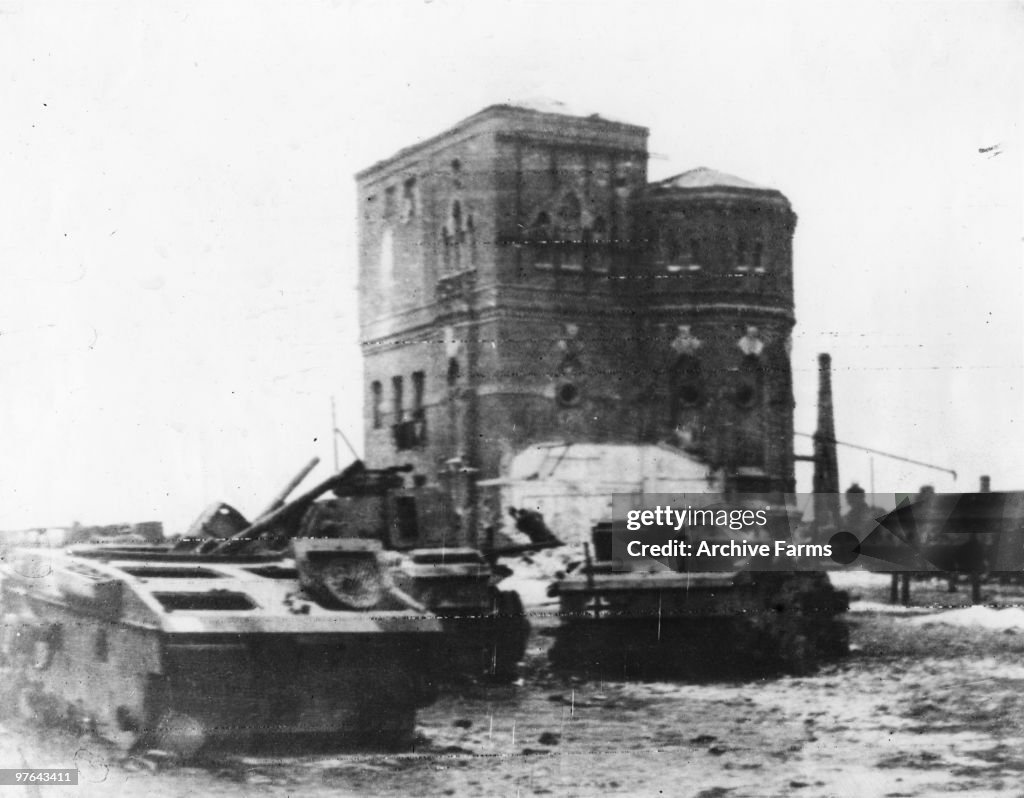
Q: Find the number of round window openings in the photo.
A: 3